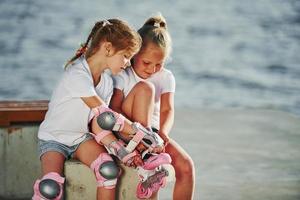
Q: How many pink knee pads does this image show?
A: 2